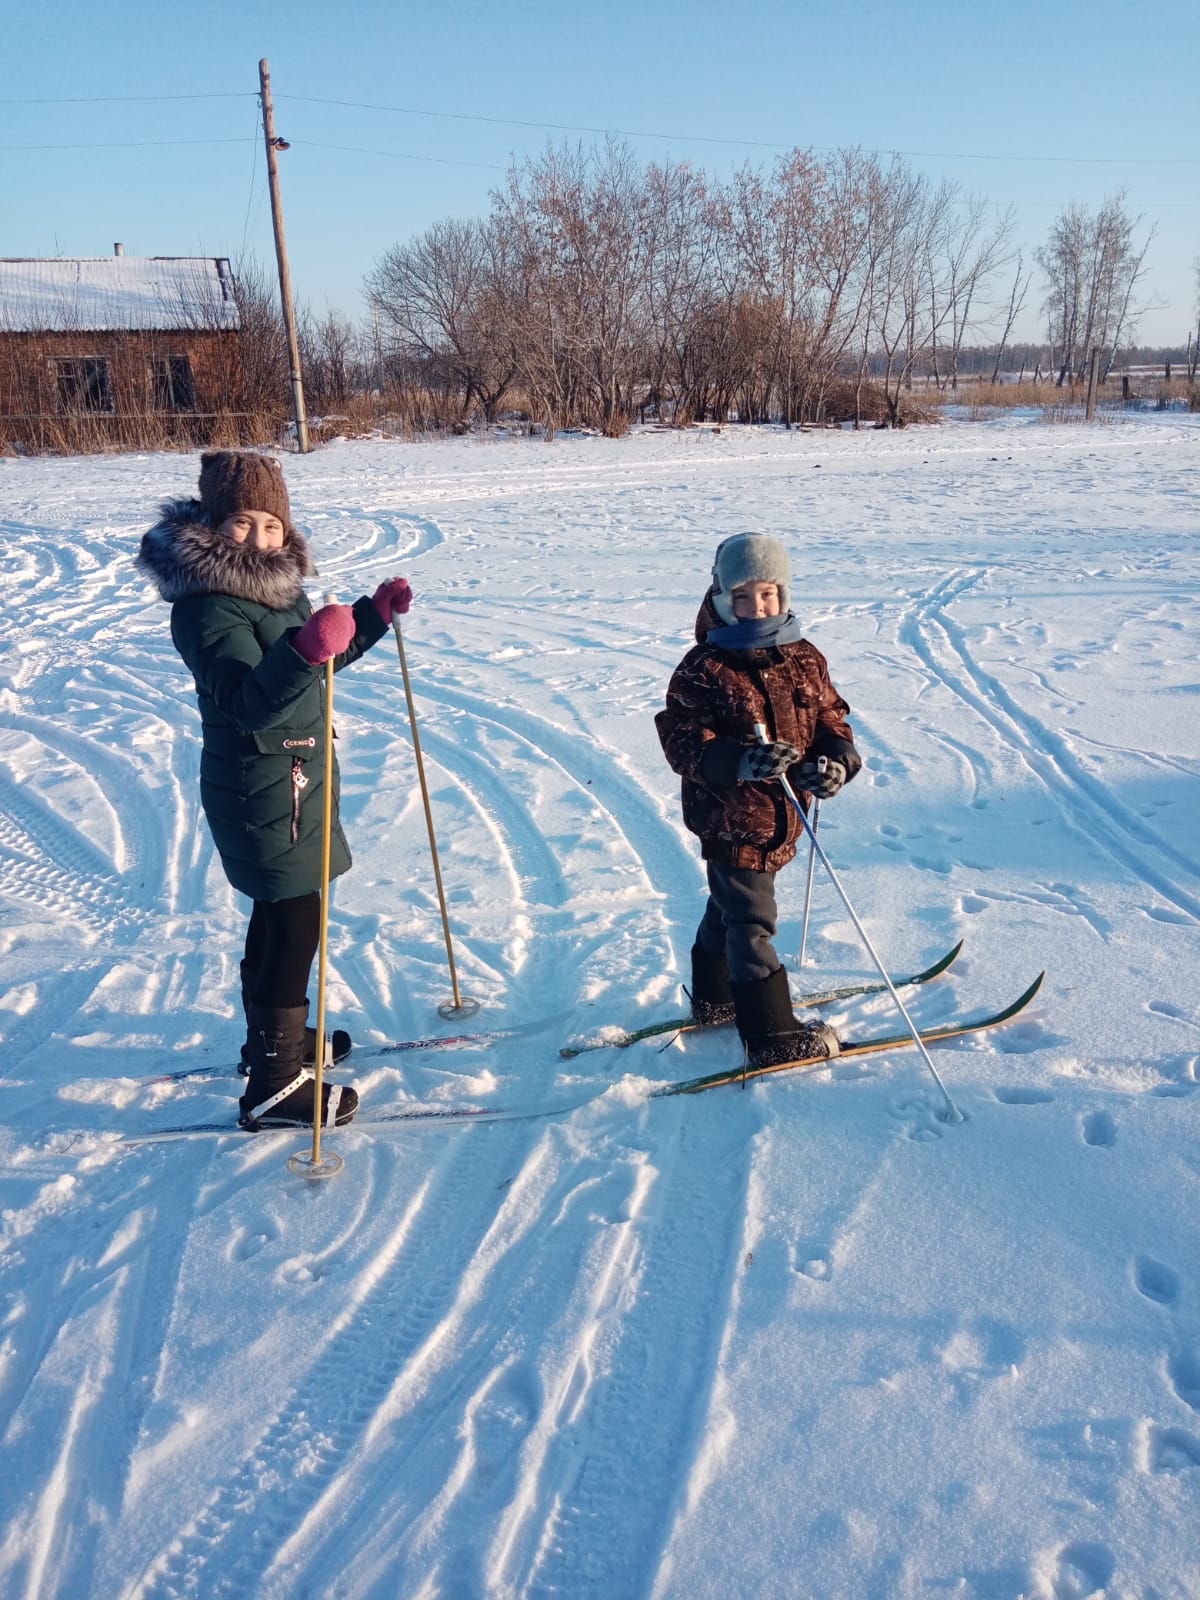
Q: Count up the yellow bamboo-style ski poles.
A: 2